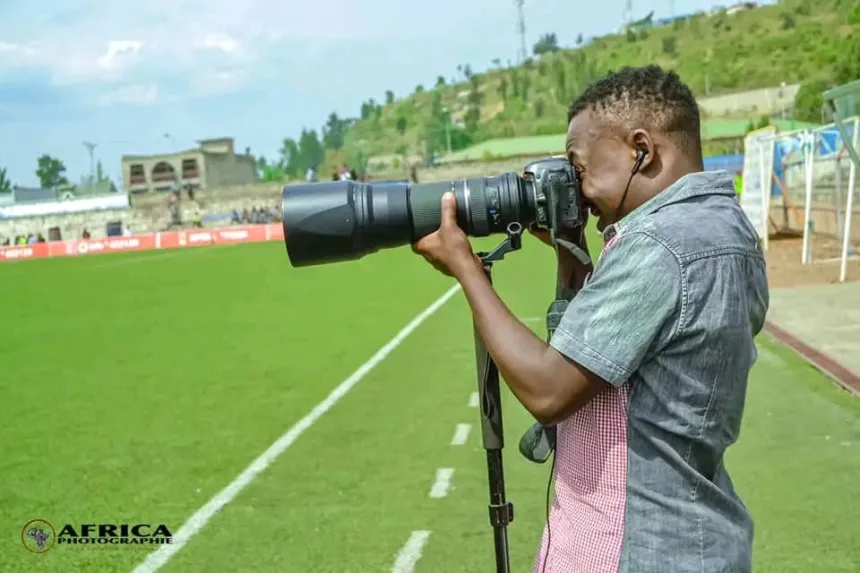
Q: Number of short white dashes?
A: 4